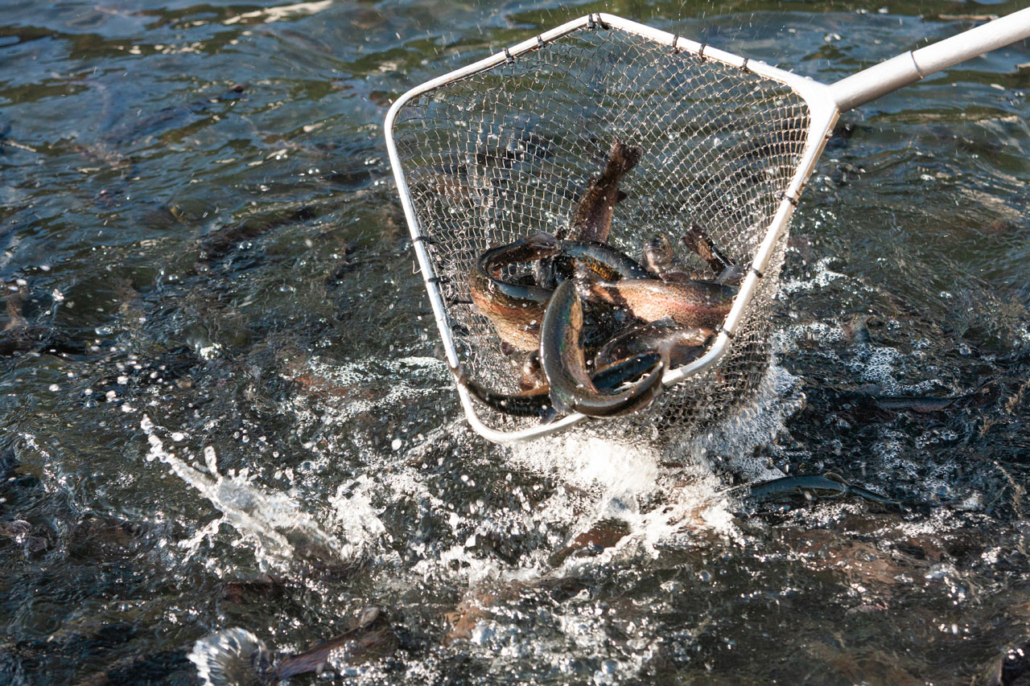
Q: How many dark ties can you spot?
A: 12